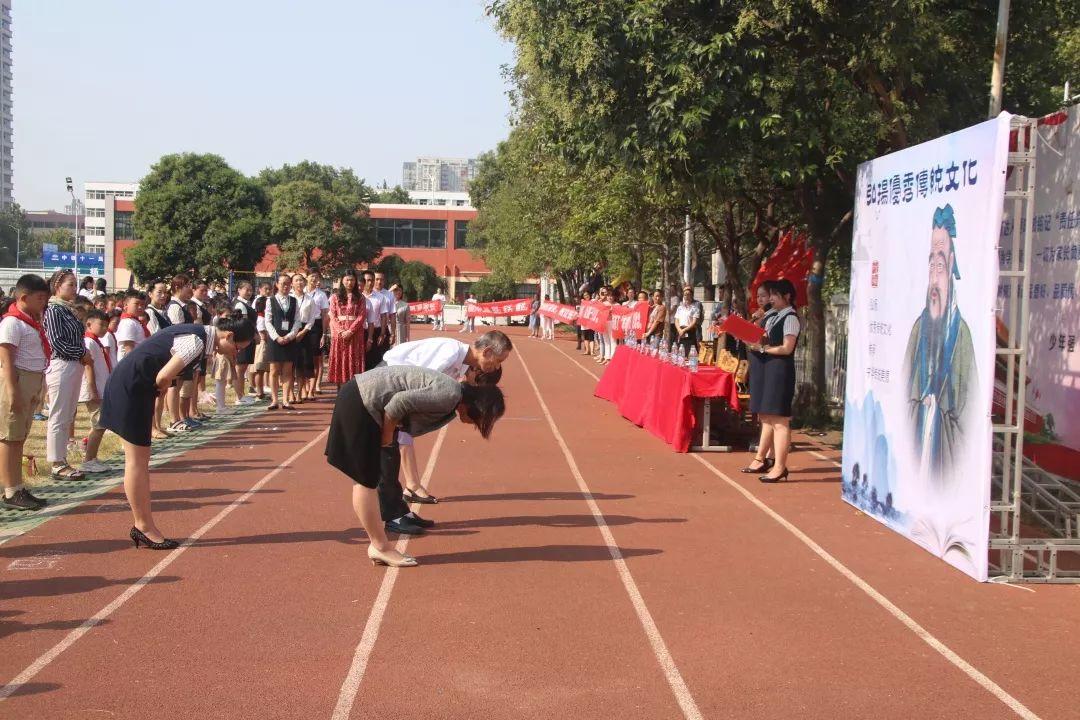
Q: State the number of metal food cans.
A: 0